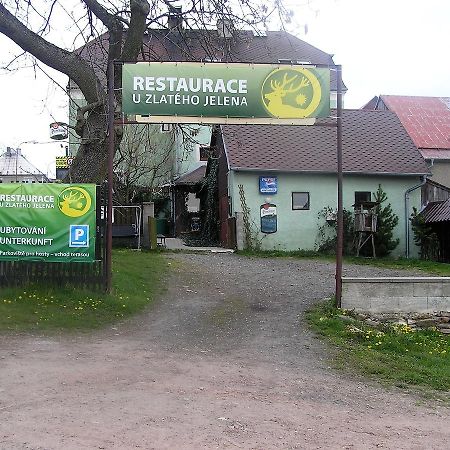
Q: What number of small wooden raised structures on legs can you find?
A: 1